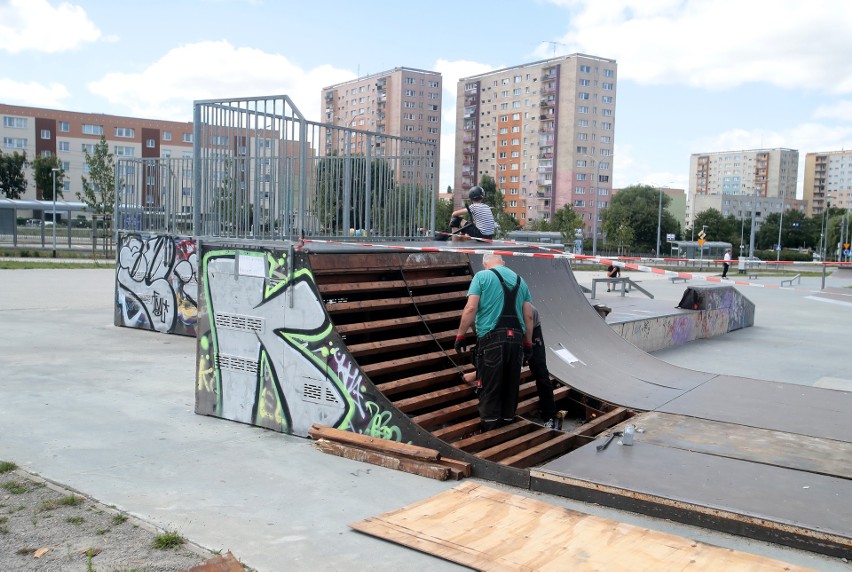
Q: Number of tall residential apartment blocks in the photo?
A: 4